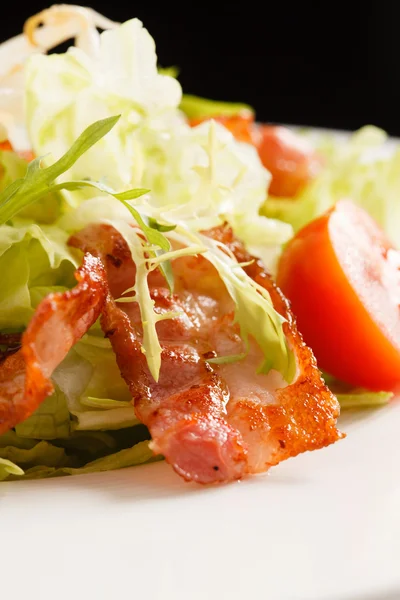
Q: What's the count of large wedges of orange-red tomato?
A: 1